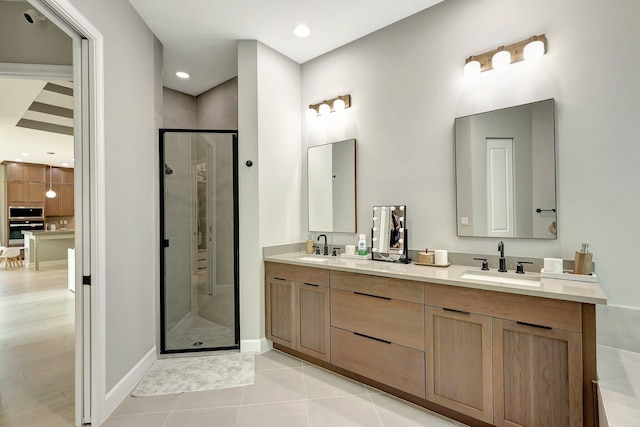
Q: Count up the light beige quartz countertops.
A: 1